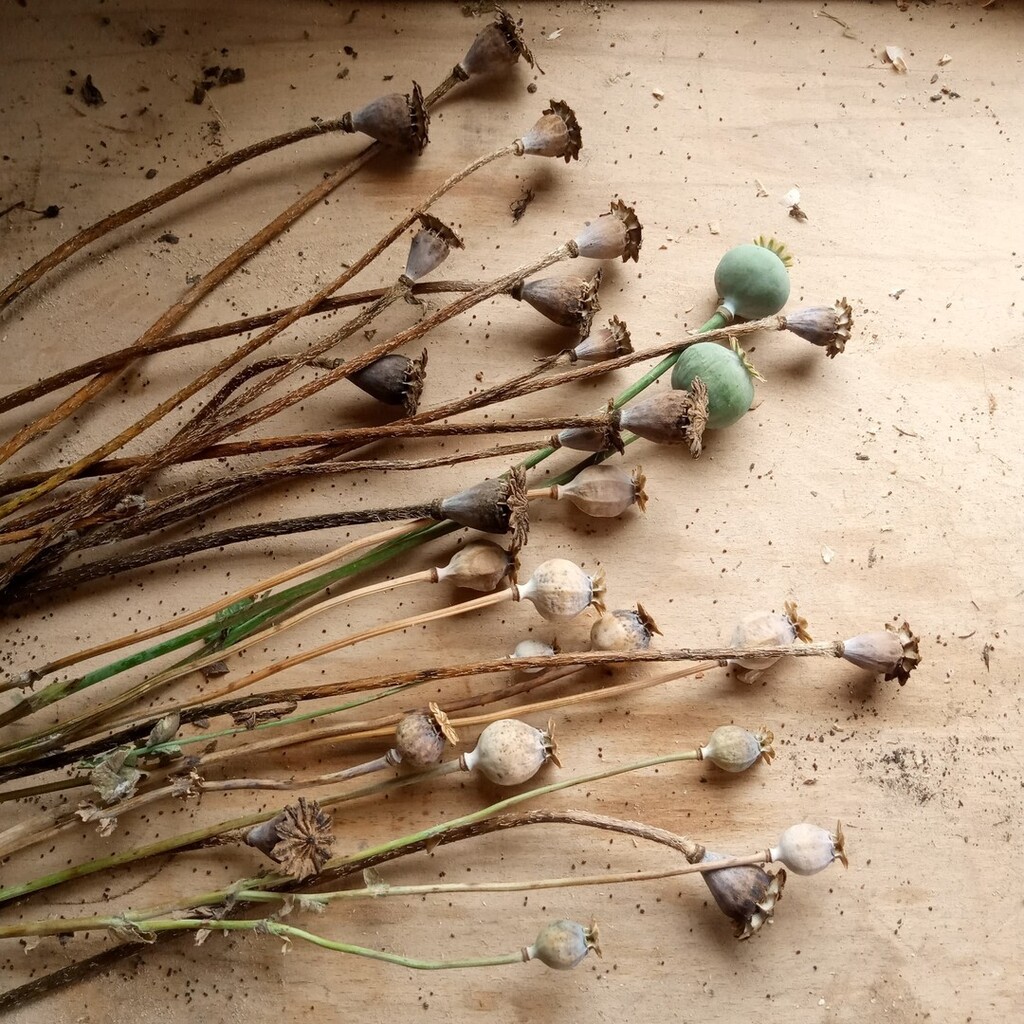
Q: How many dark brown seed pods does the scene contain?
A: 15